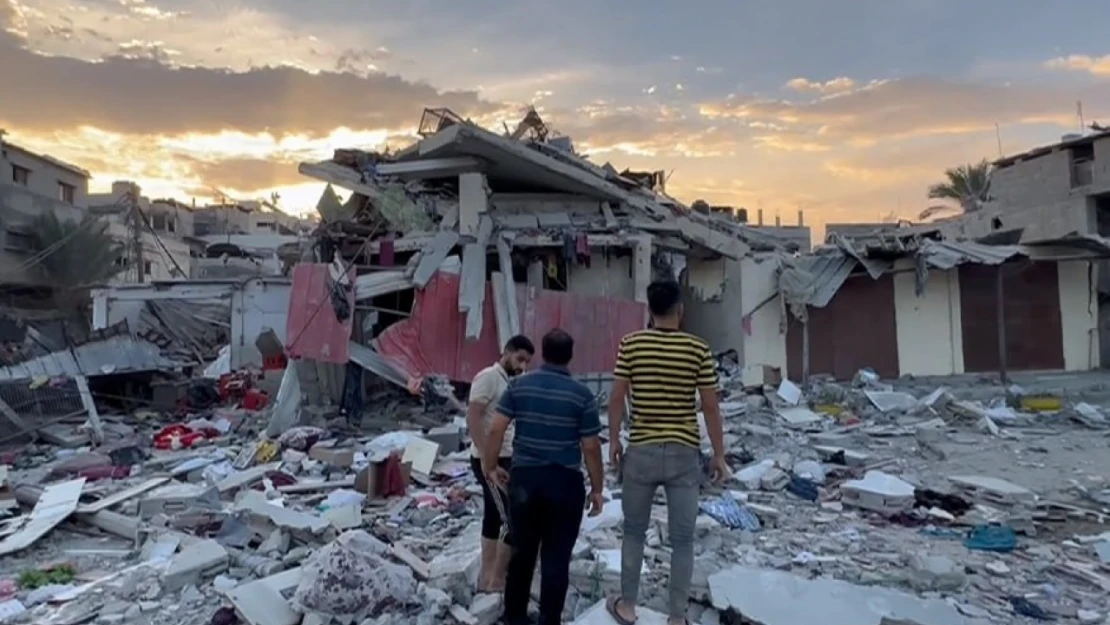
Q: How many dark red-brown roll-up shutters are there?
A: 2